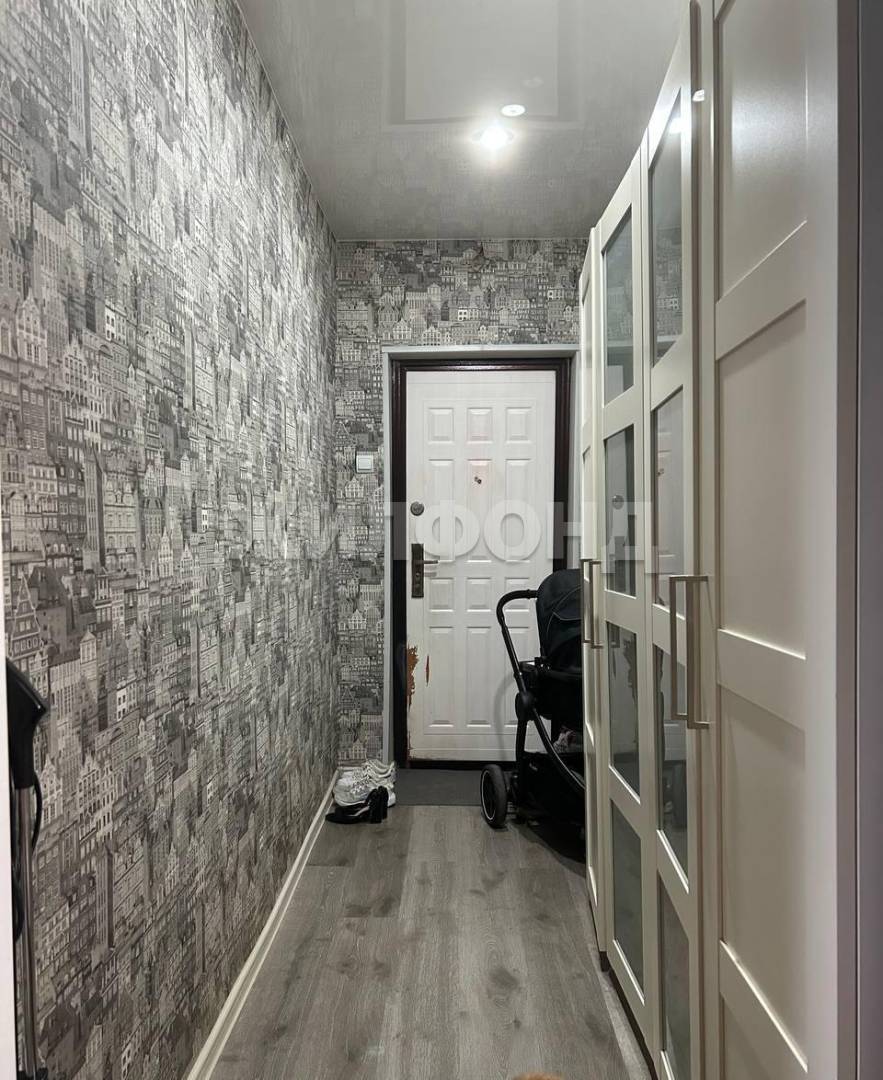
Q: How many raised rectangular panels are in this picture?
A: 12